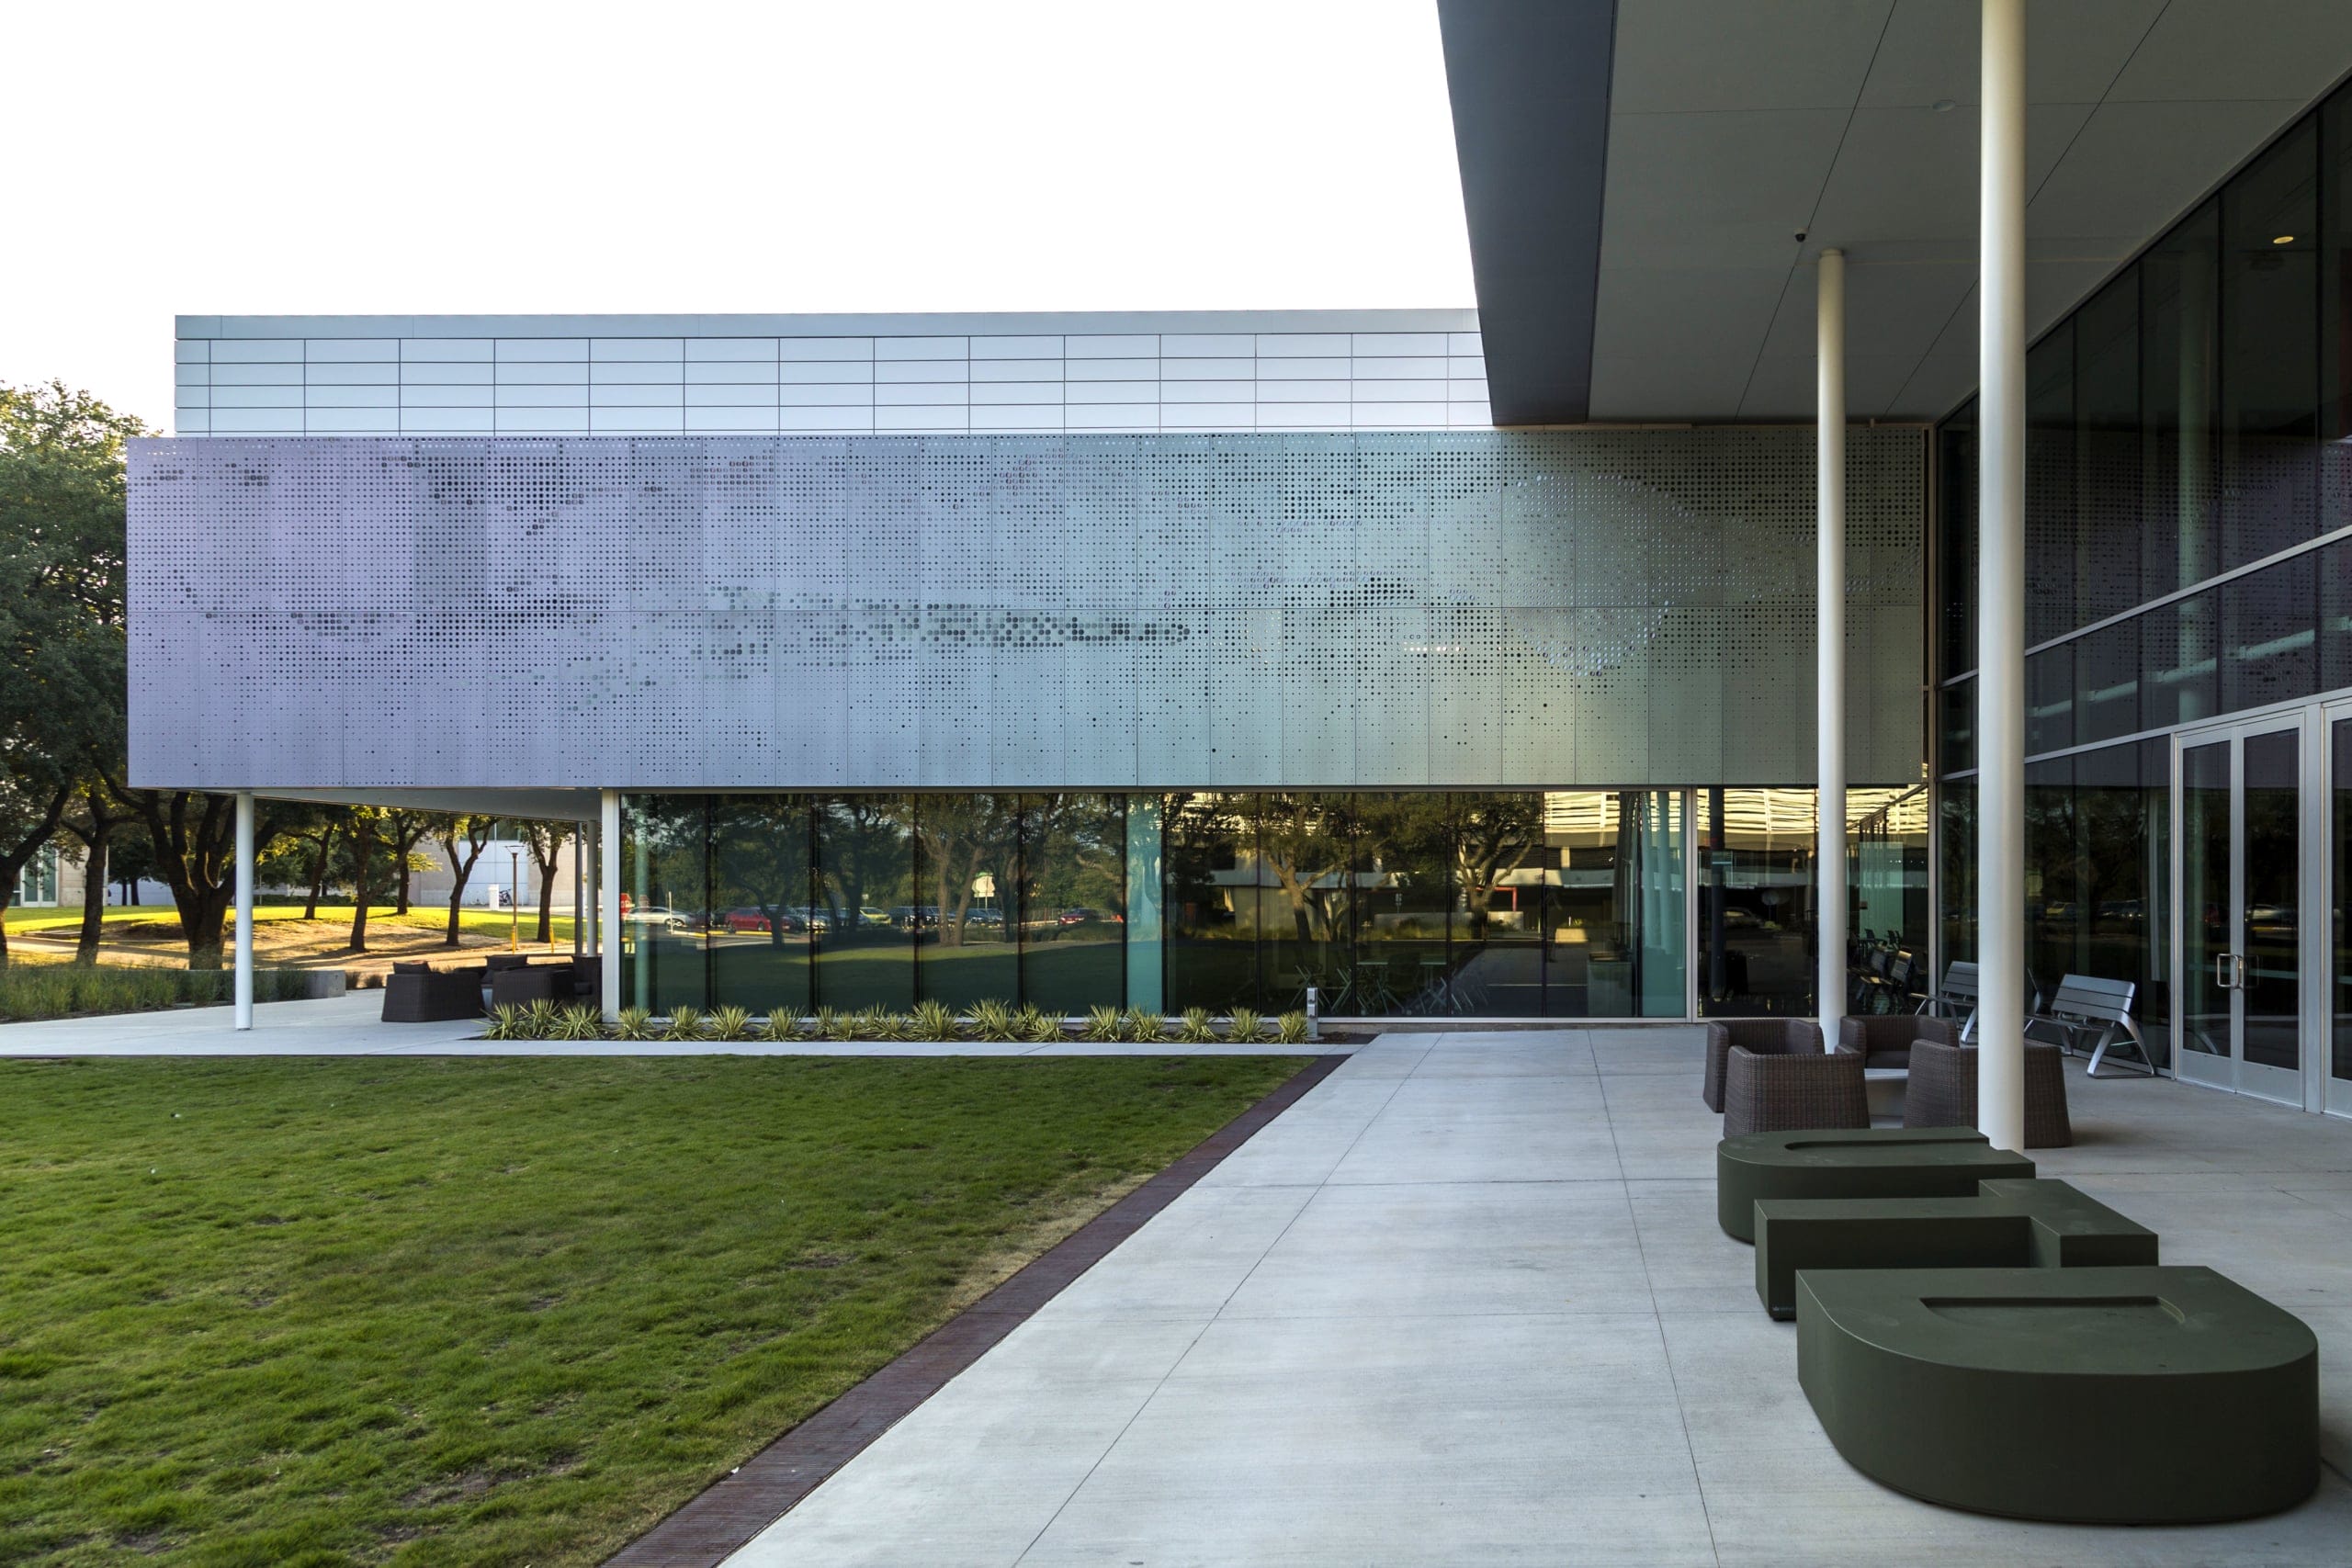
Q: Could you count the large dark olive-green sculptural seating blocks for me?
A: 3